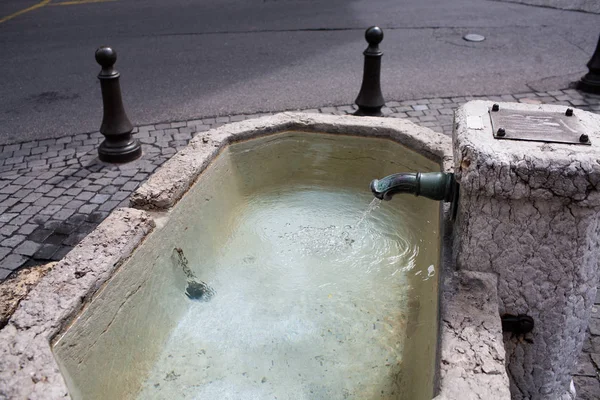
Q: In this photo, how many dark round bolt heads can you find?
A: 4